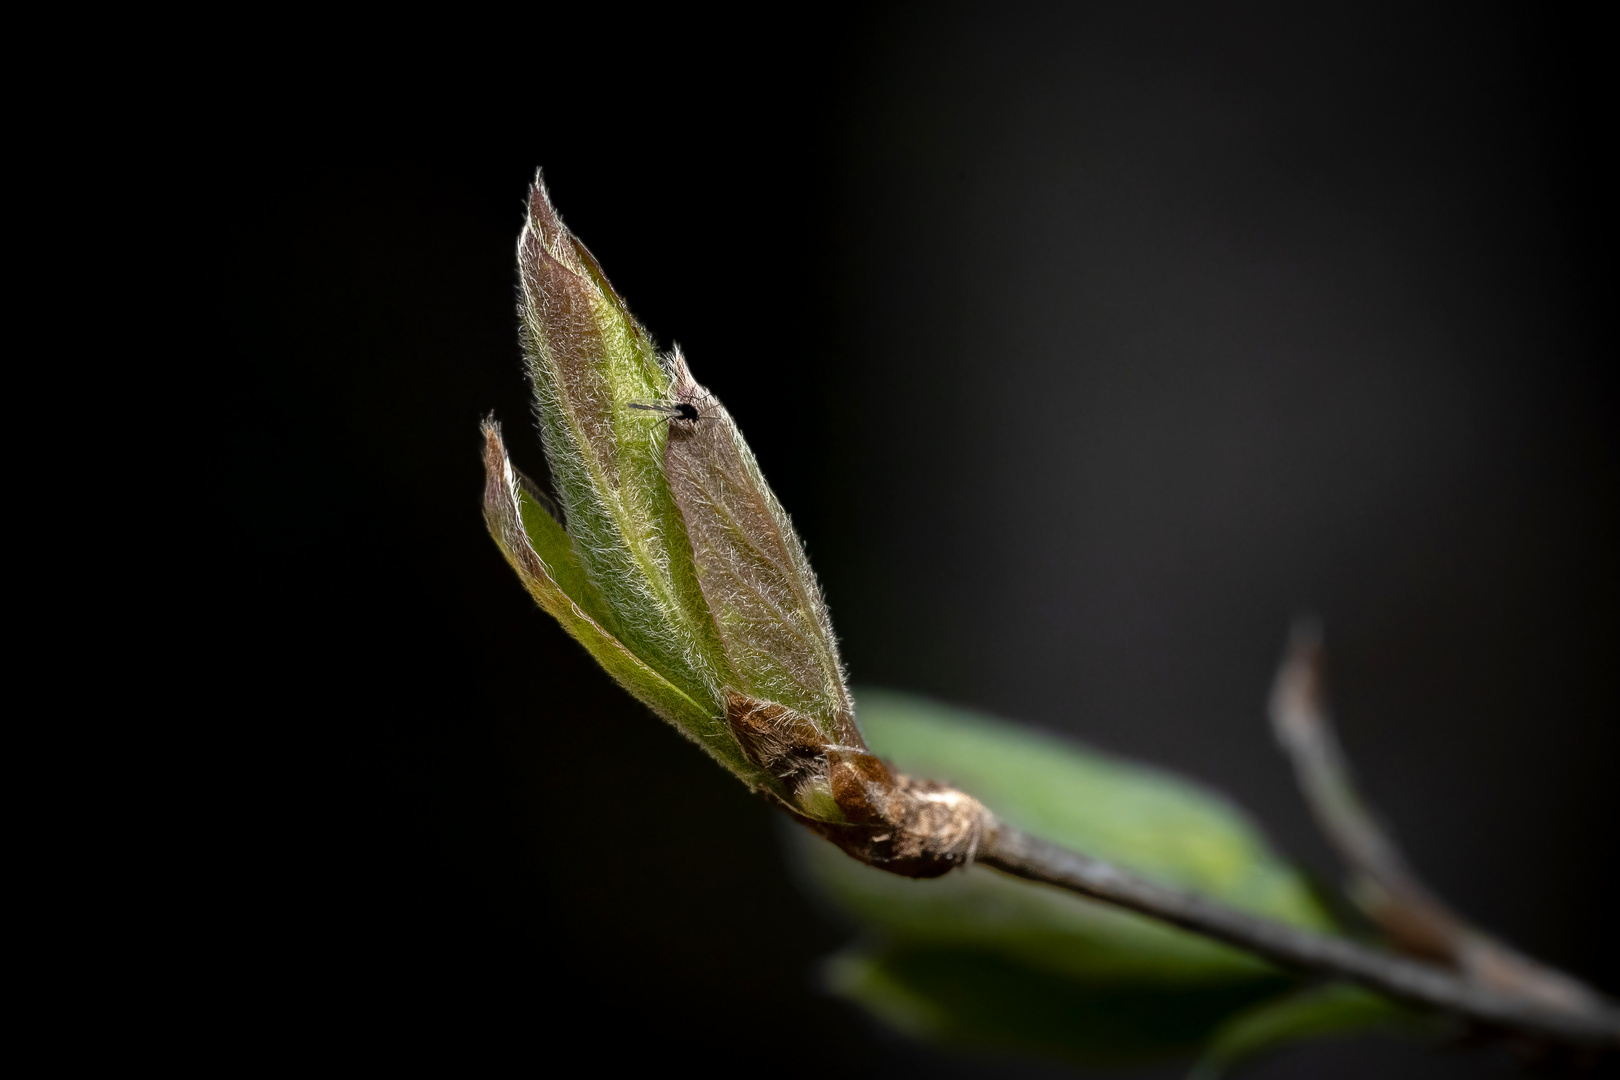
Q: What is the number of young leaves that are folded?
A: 3